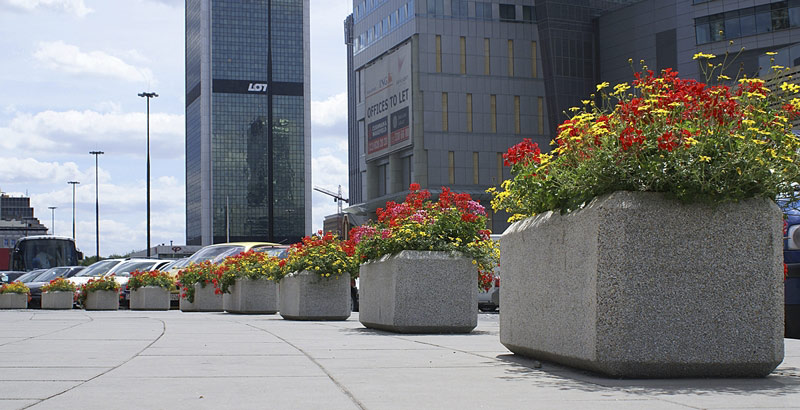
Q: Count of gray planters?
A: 9